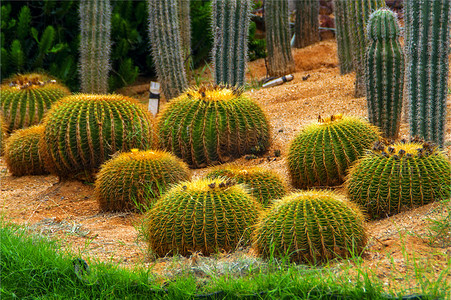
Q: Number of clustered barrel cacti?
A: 10